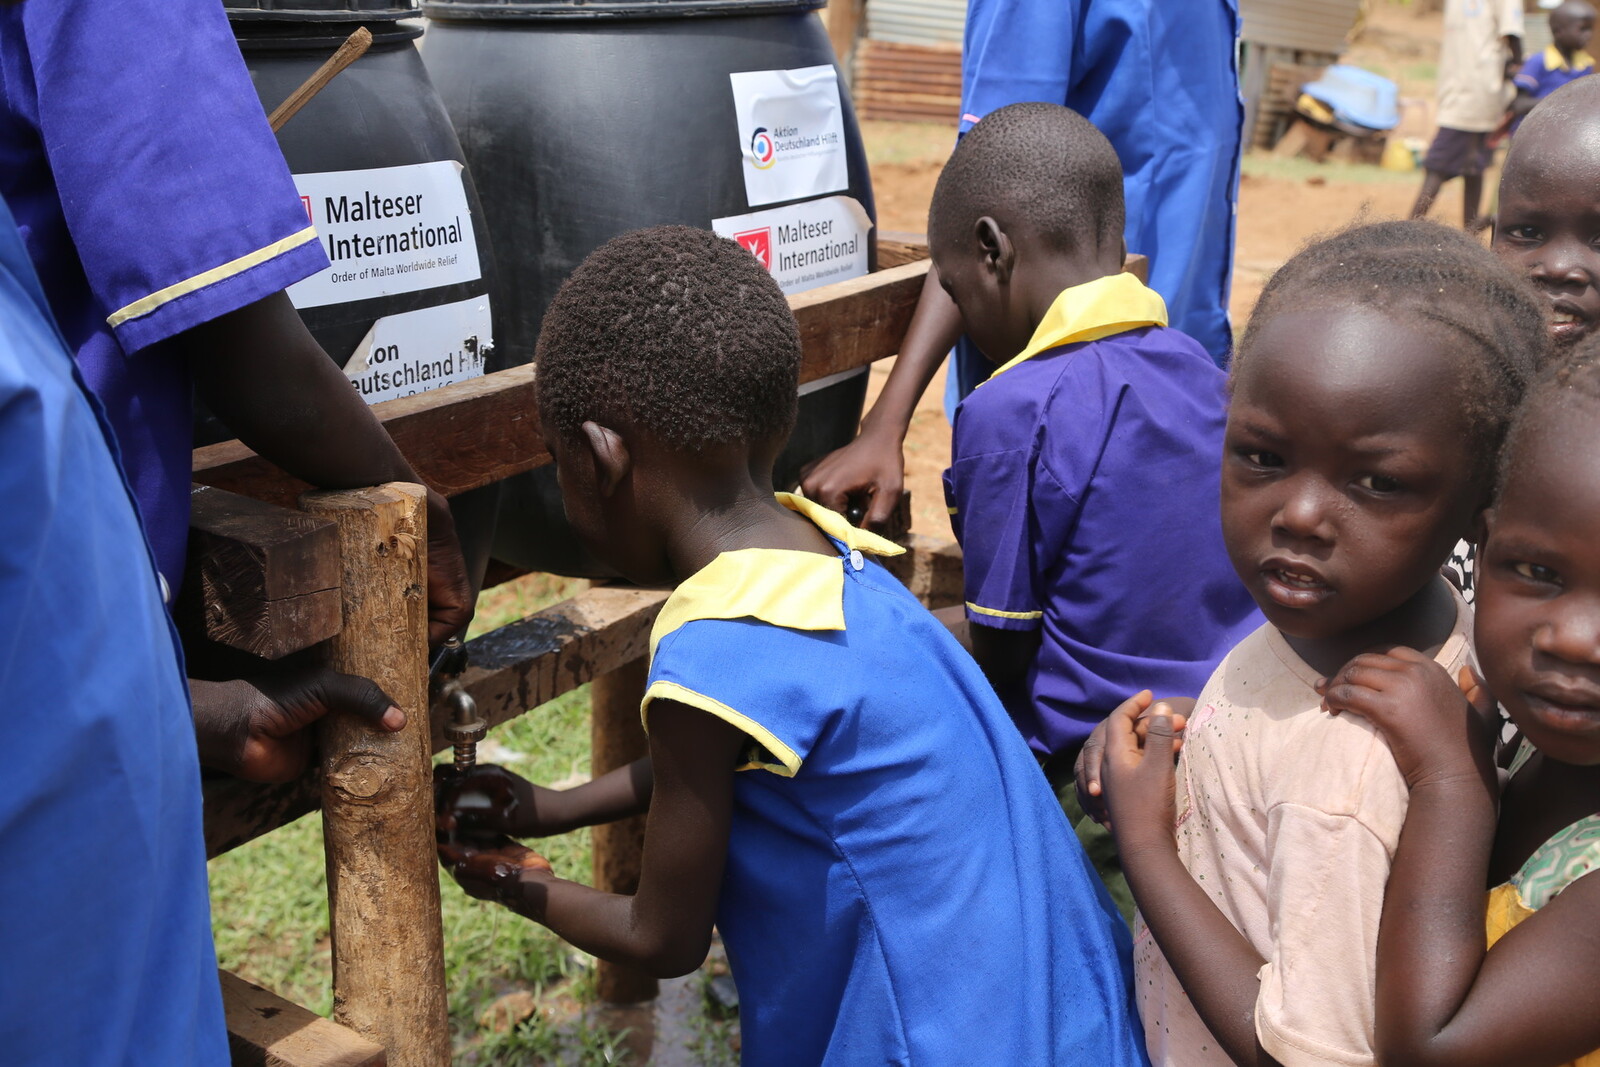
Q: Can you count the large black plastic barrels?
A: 2